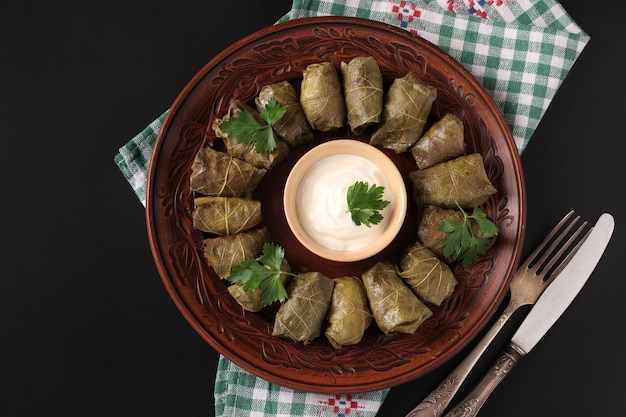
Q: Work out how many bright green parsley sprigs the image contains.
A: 4